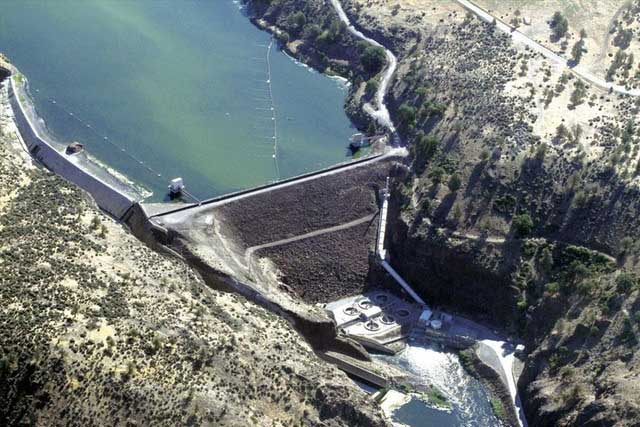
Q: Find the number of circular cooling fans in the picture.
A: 6